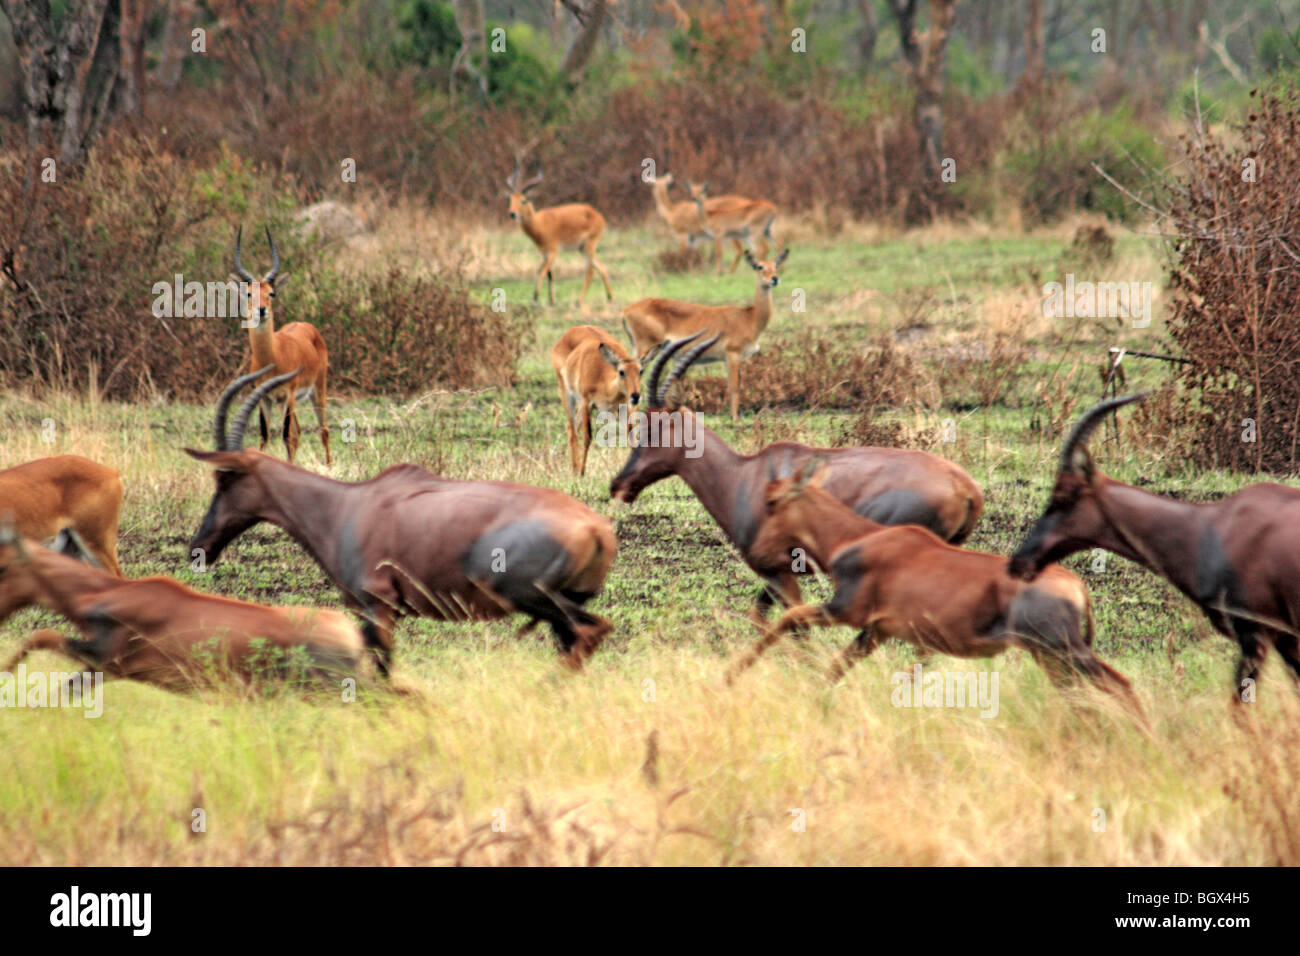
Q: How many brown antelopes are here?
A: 12